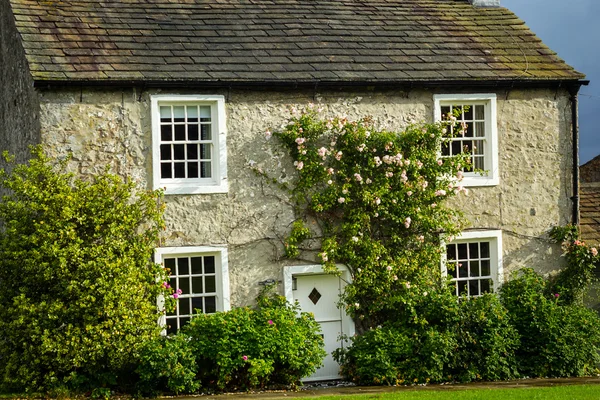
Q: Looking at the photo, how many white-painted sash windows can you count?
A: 4